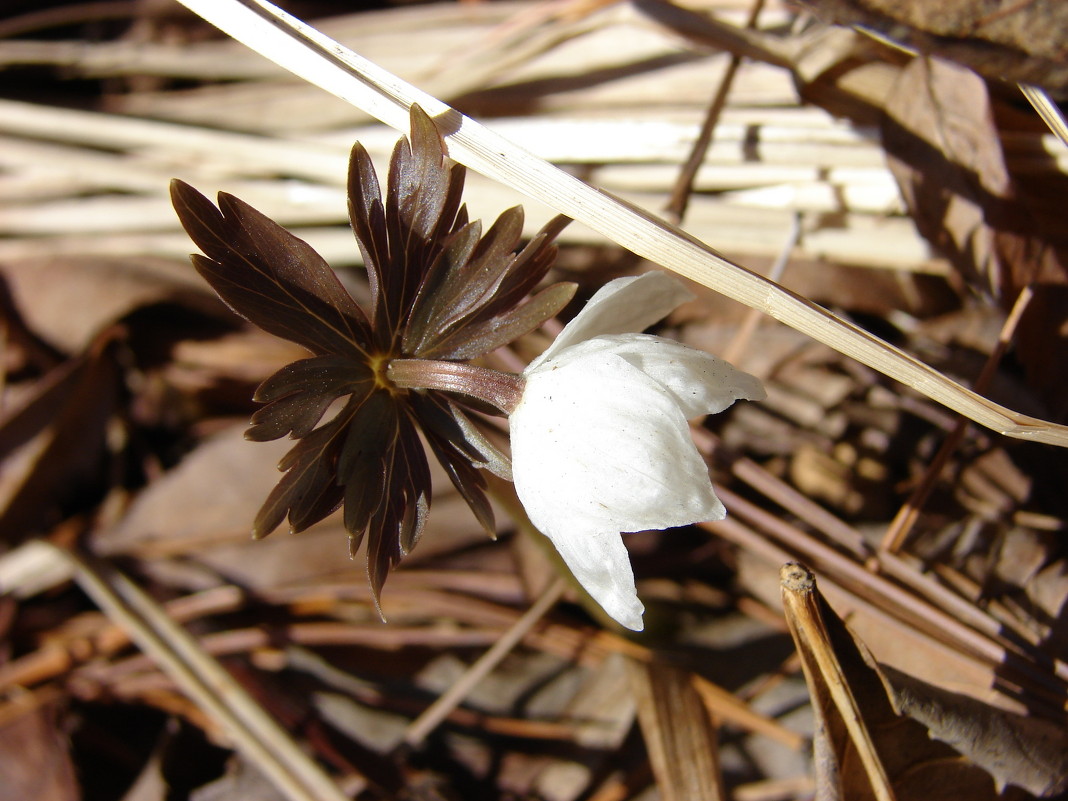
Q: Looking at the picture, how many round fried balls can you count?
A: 0